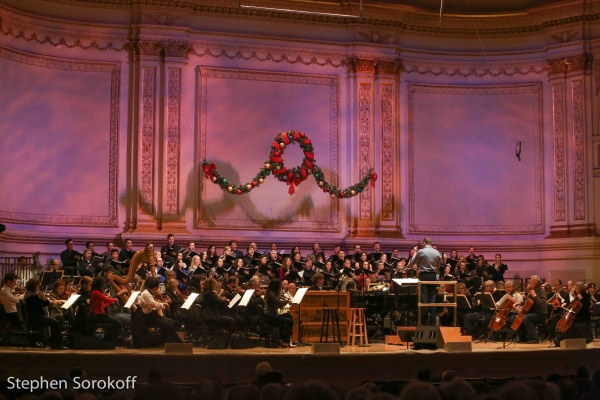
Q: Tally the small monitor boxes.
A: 4